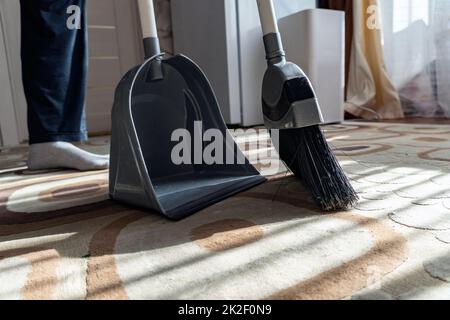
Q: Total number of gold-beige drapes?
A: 1